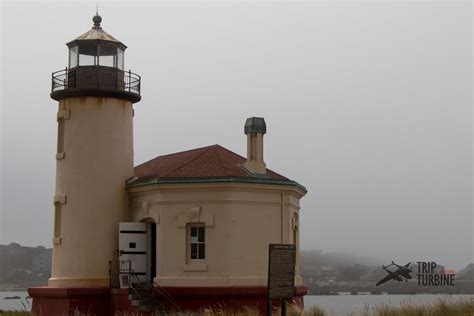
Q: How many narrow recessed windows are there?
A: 2